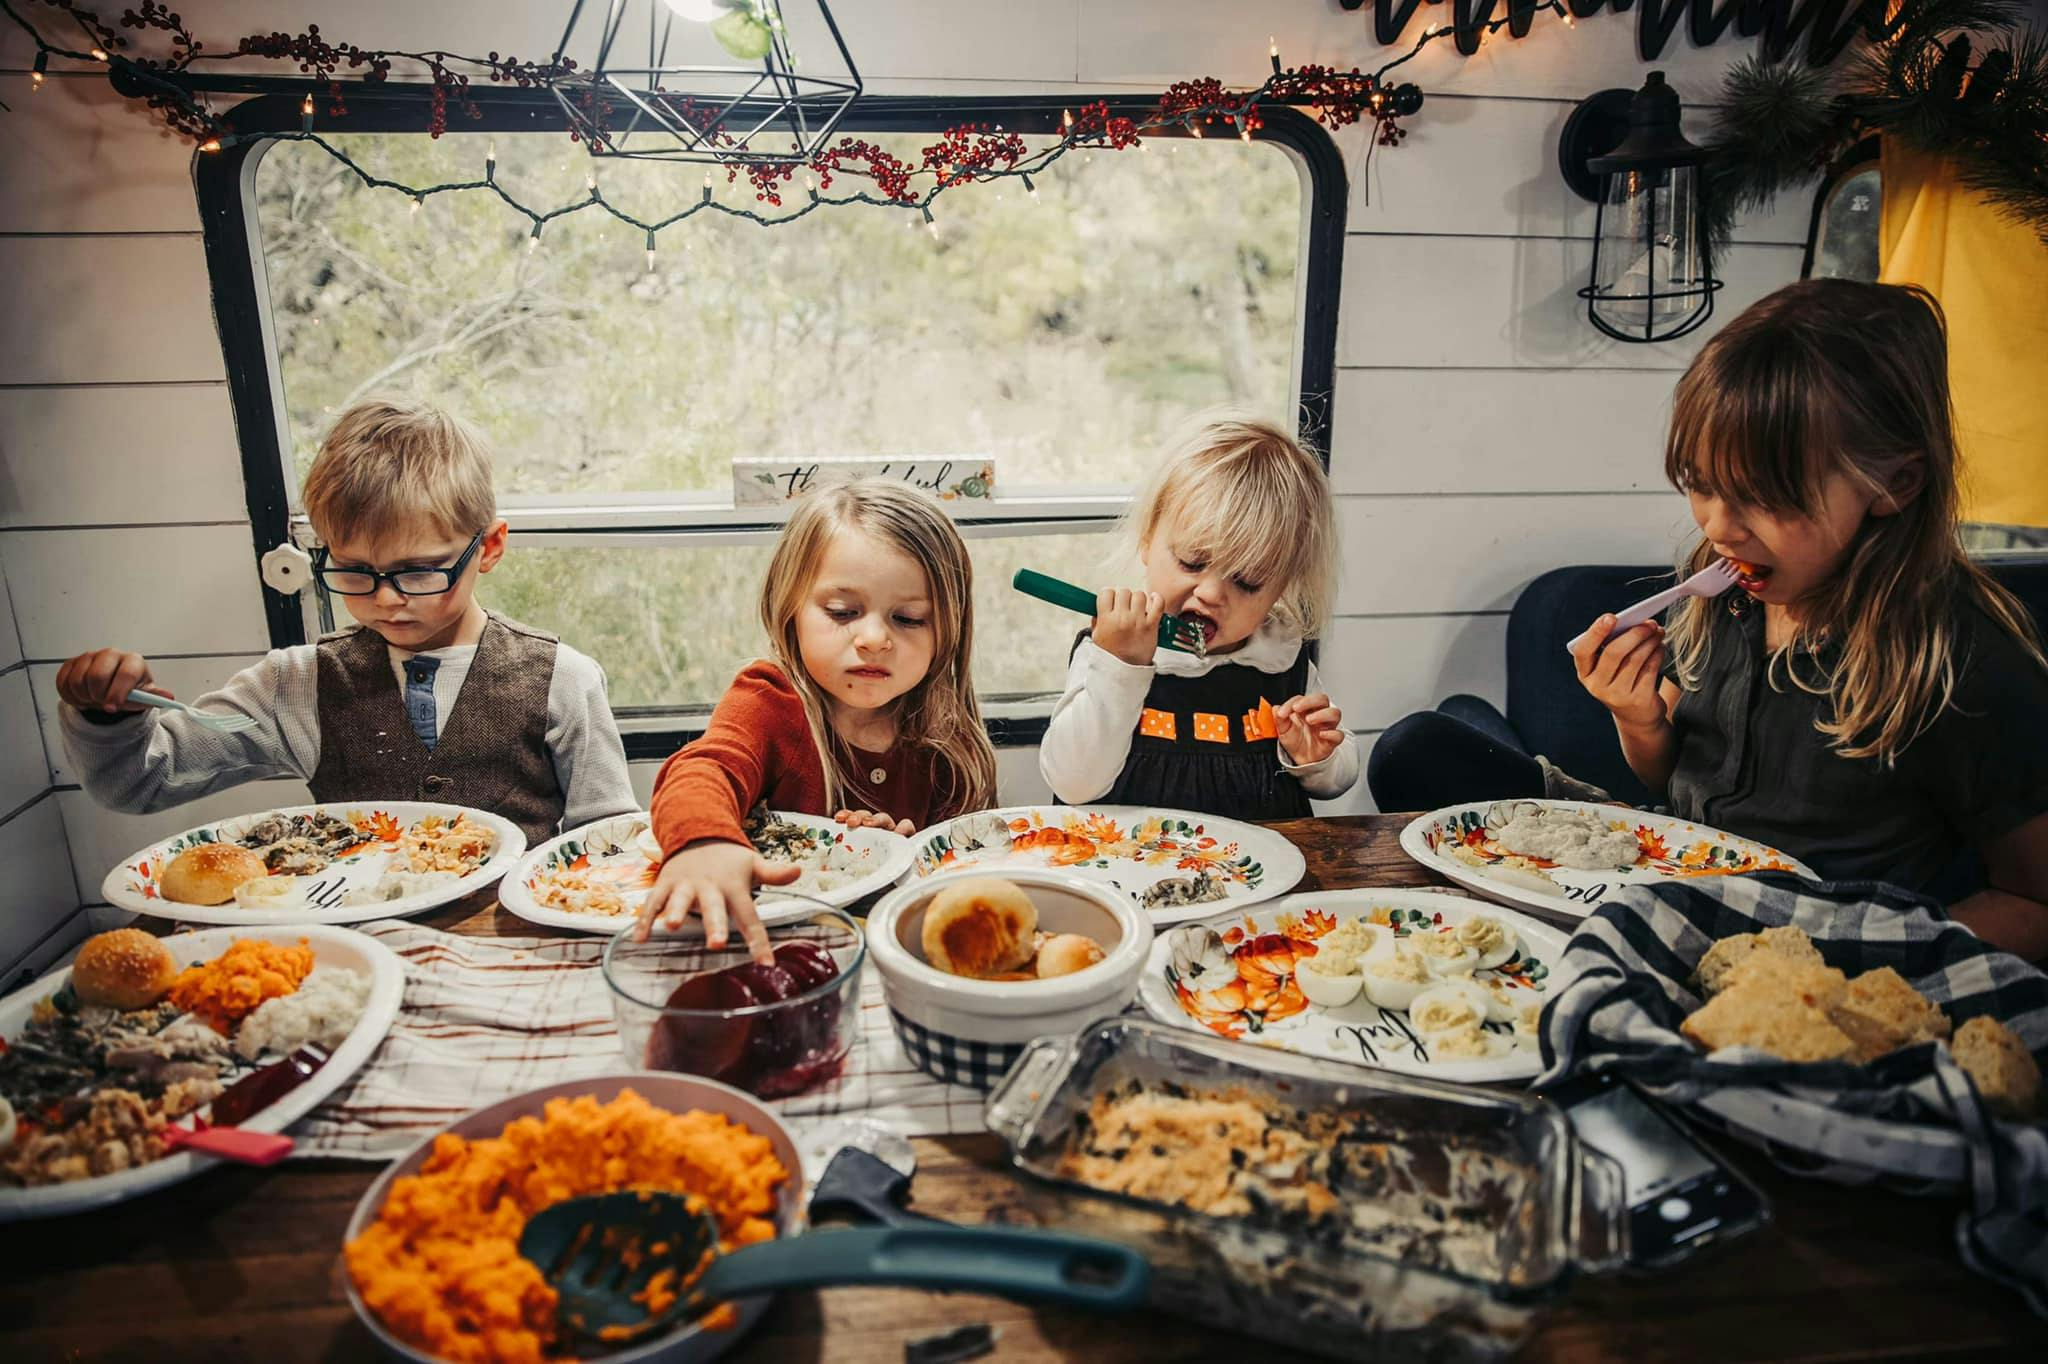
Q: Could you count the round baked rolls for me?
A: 4